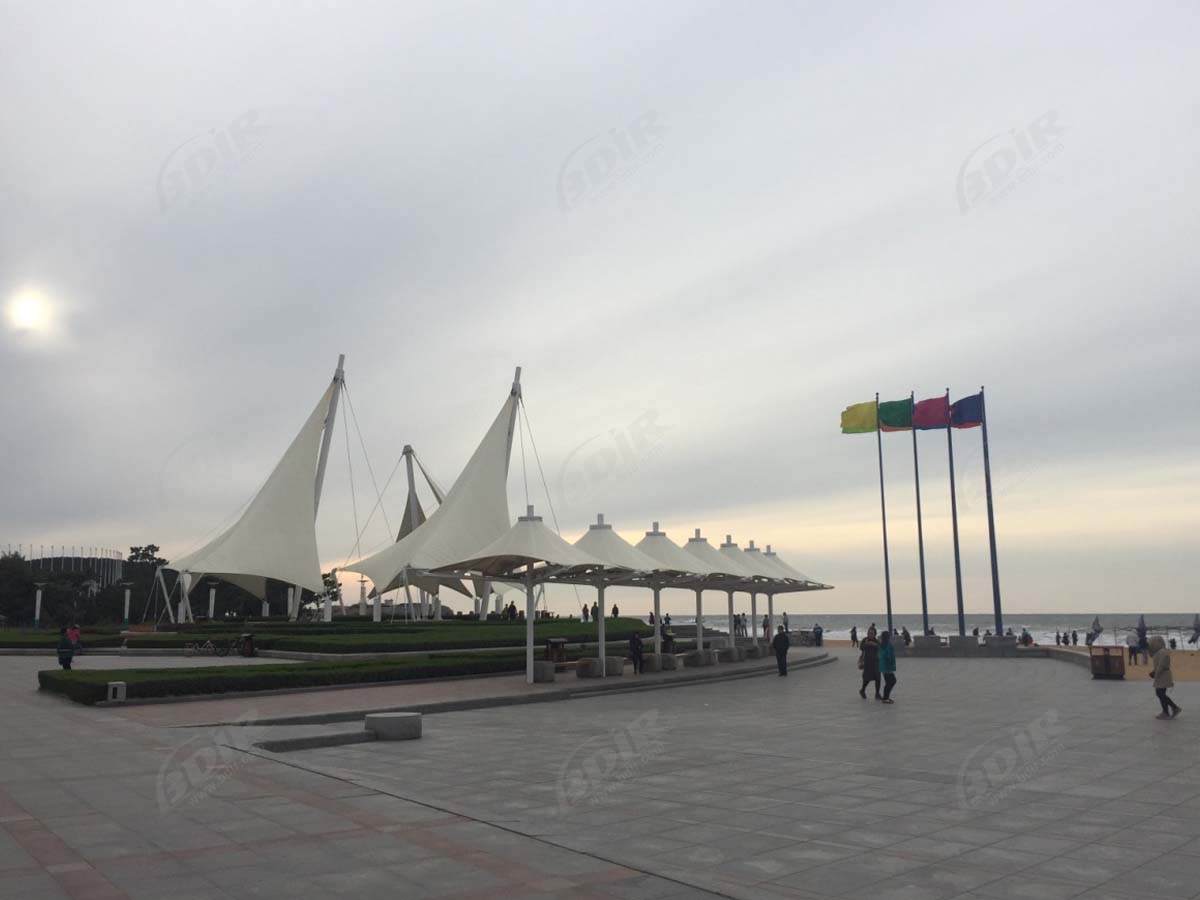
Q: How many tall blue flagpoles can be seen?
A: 4